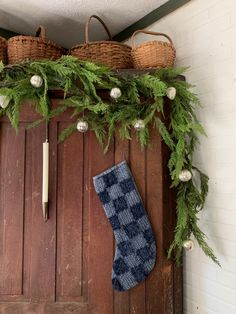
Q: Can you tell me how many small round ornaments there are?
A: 8